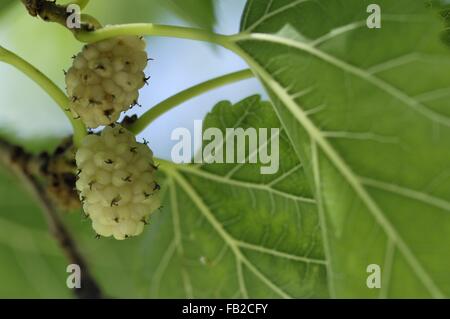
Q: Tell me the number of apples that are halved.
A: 0